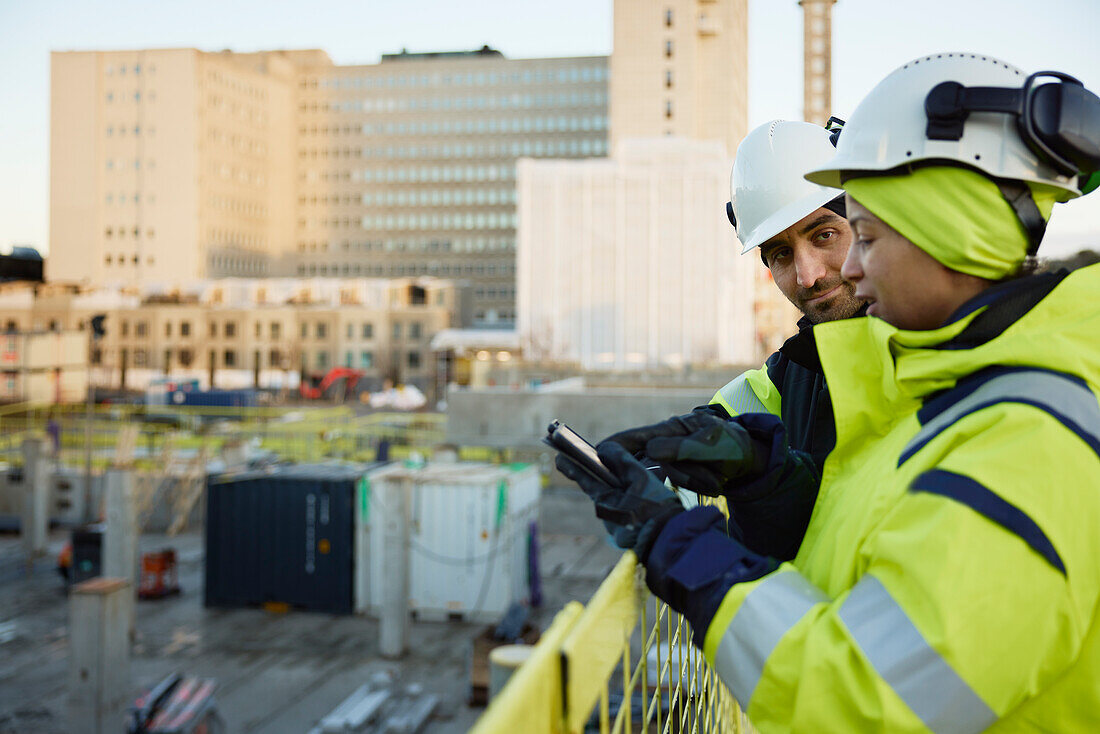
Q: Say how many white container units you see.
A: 1